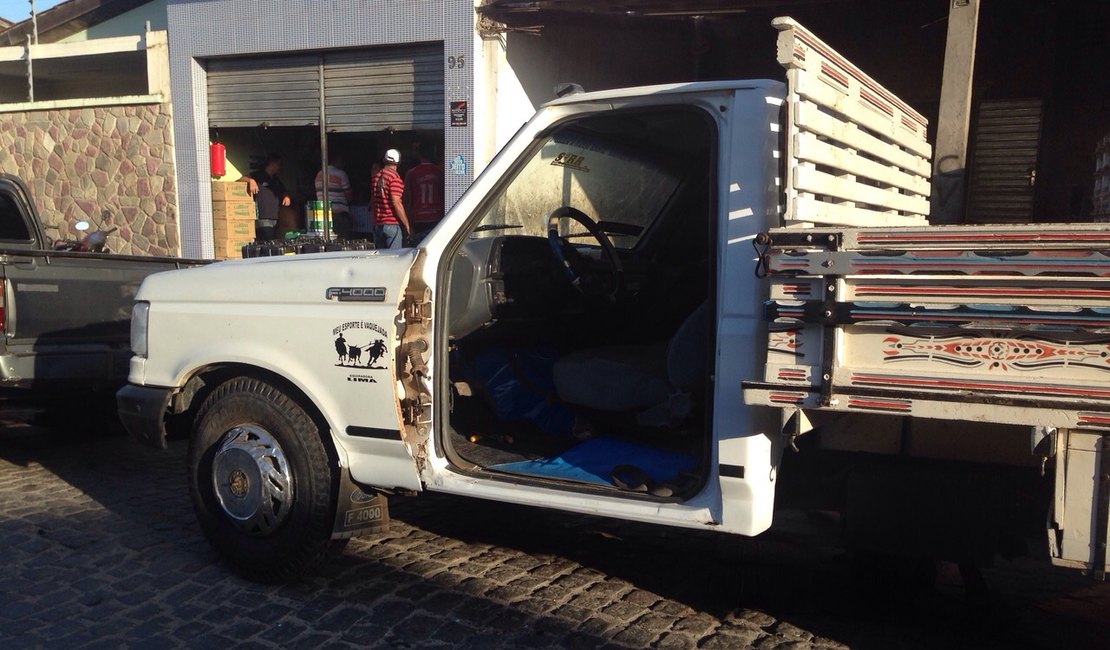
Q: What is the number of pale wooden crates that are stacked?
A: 4